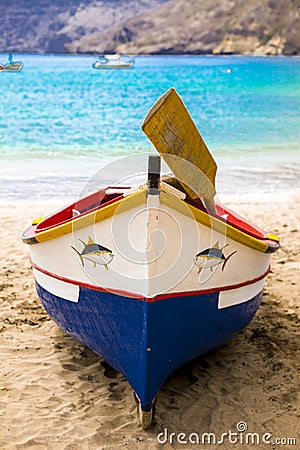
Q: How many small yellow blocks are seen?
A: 2